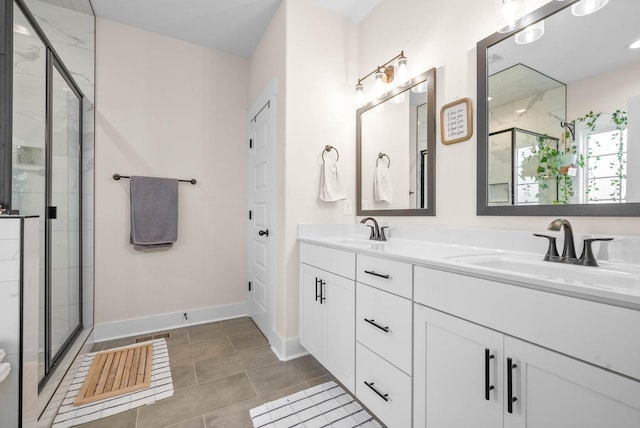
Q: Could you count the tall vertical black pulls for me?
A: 4